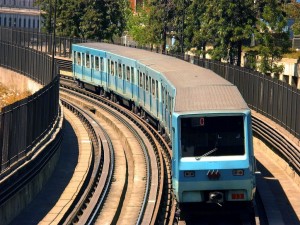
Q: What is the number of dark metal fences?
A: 2